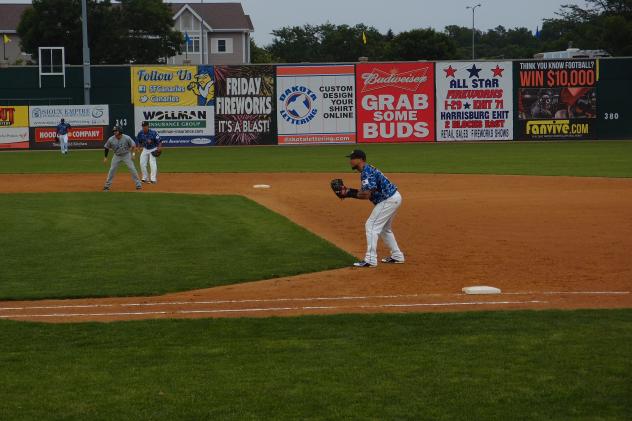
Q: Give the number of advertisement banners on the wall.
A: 11